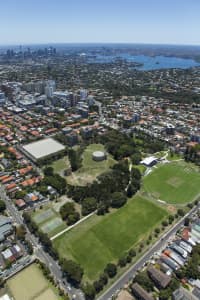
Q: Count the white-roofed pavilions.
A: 1